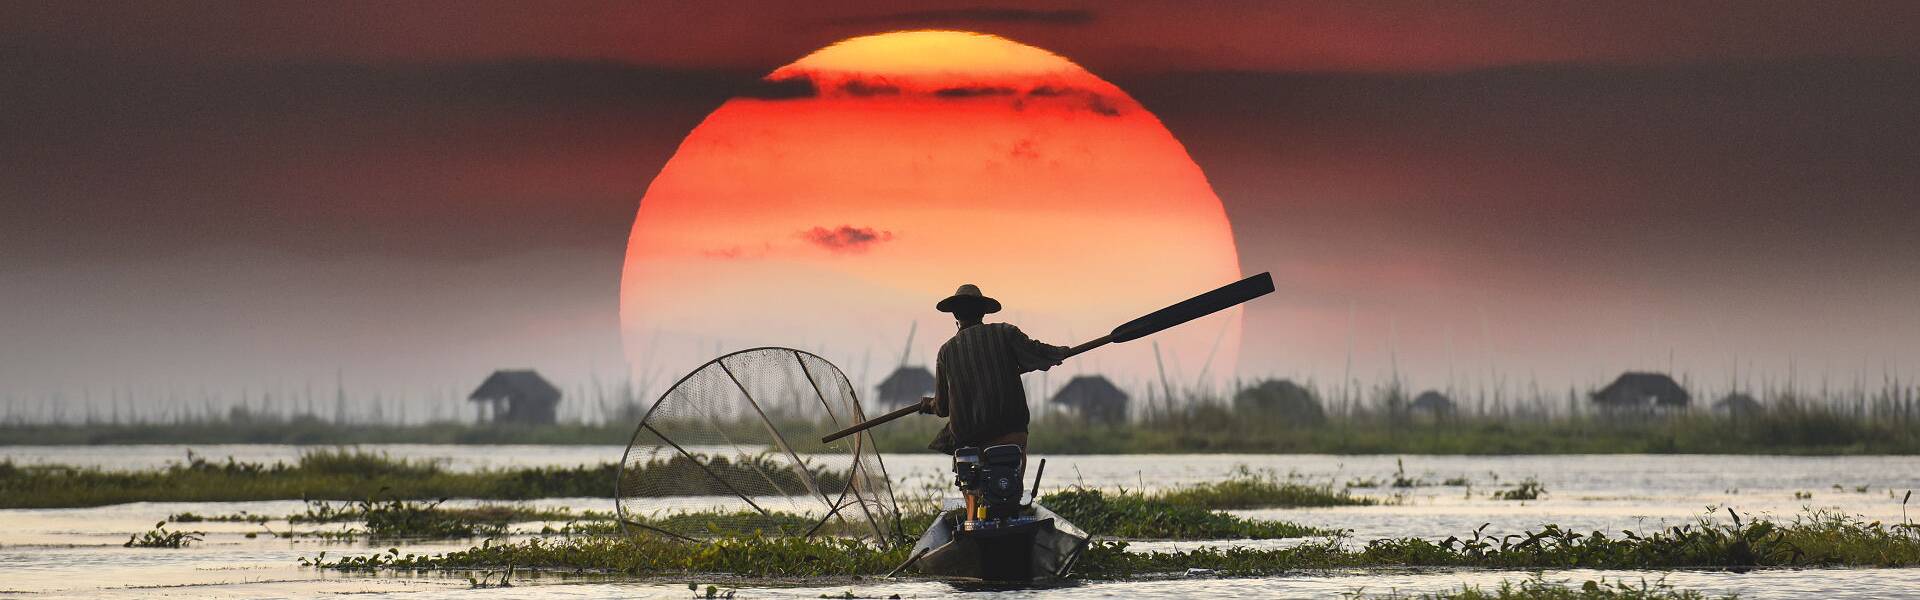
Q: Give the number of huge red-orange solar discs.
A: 1